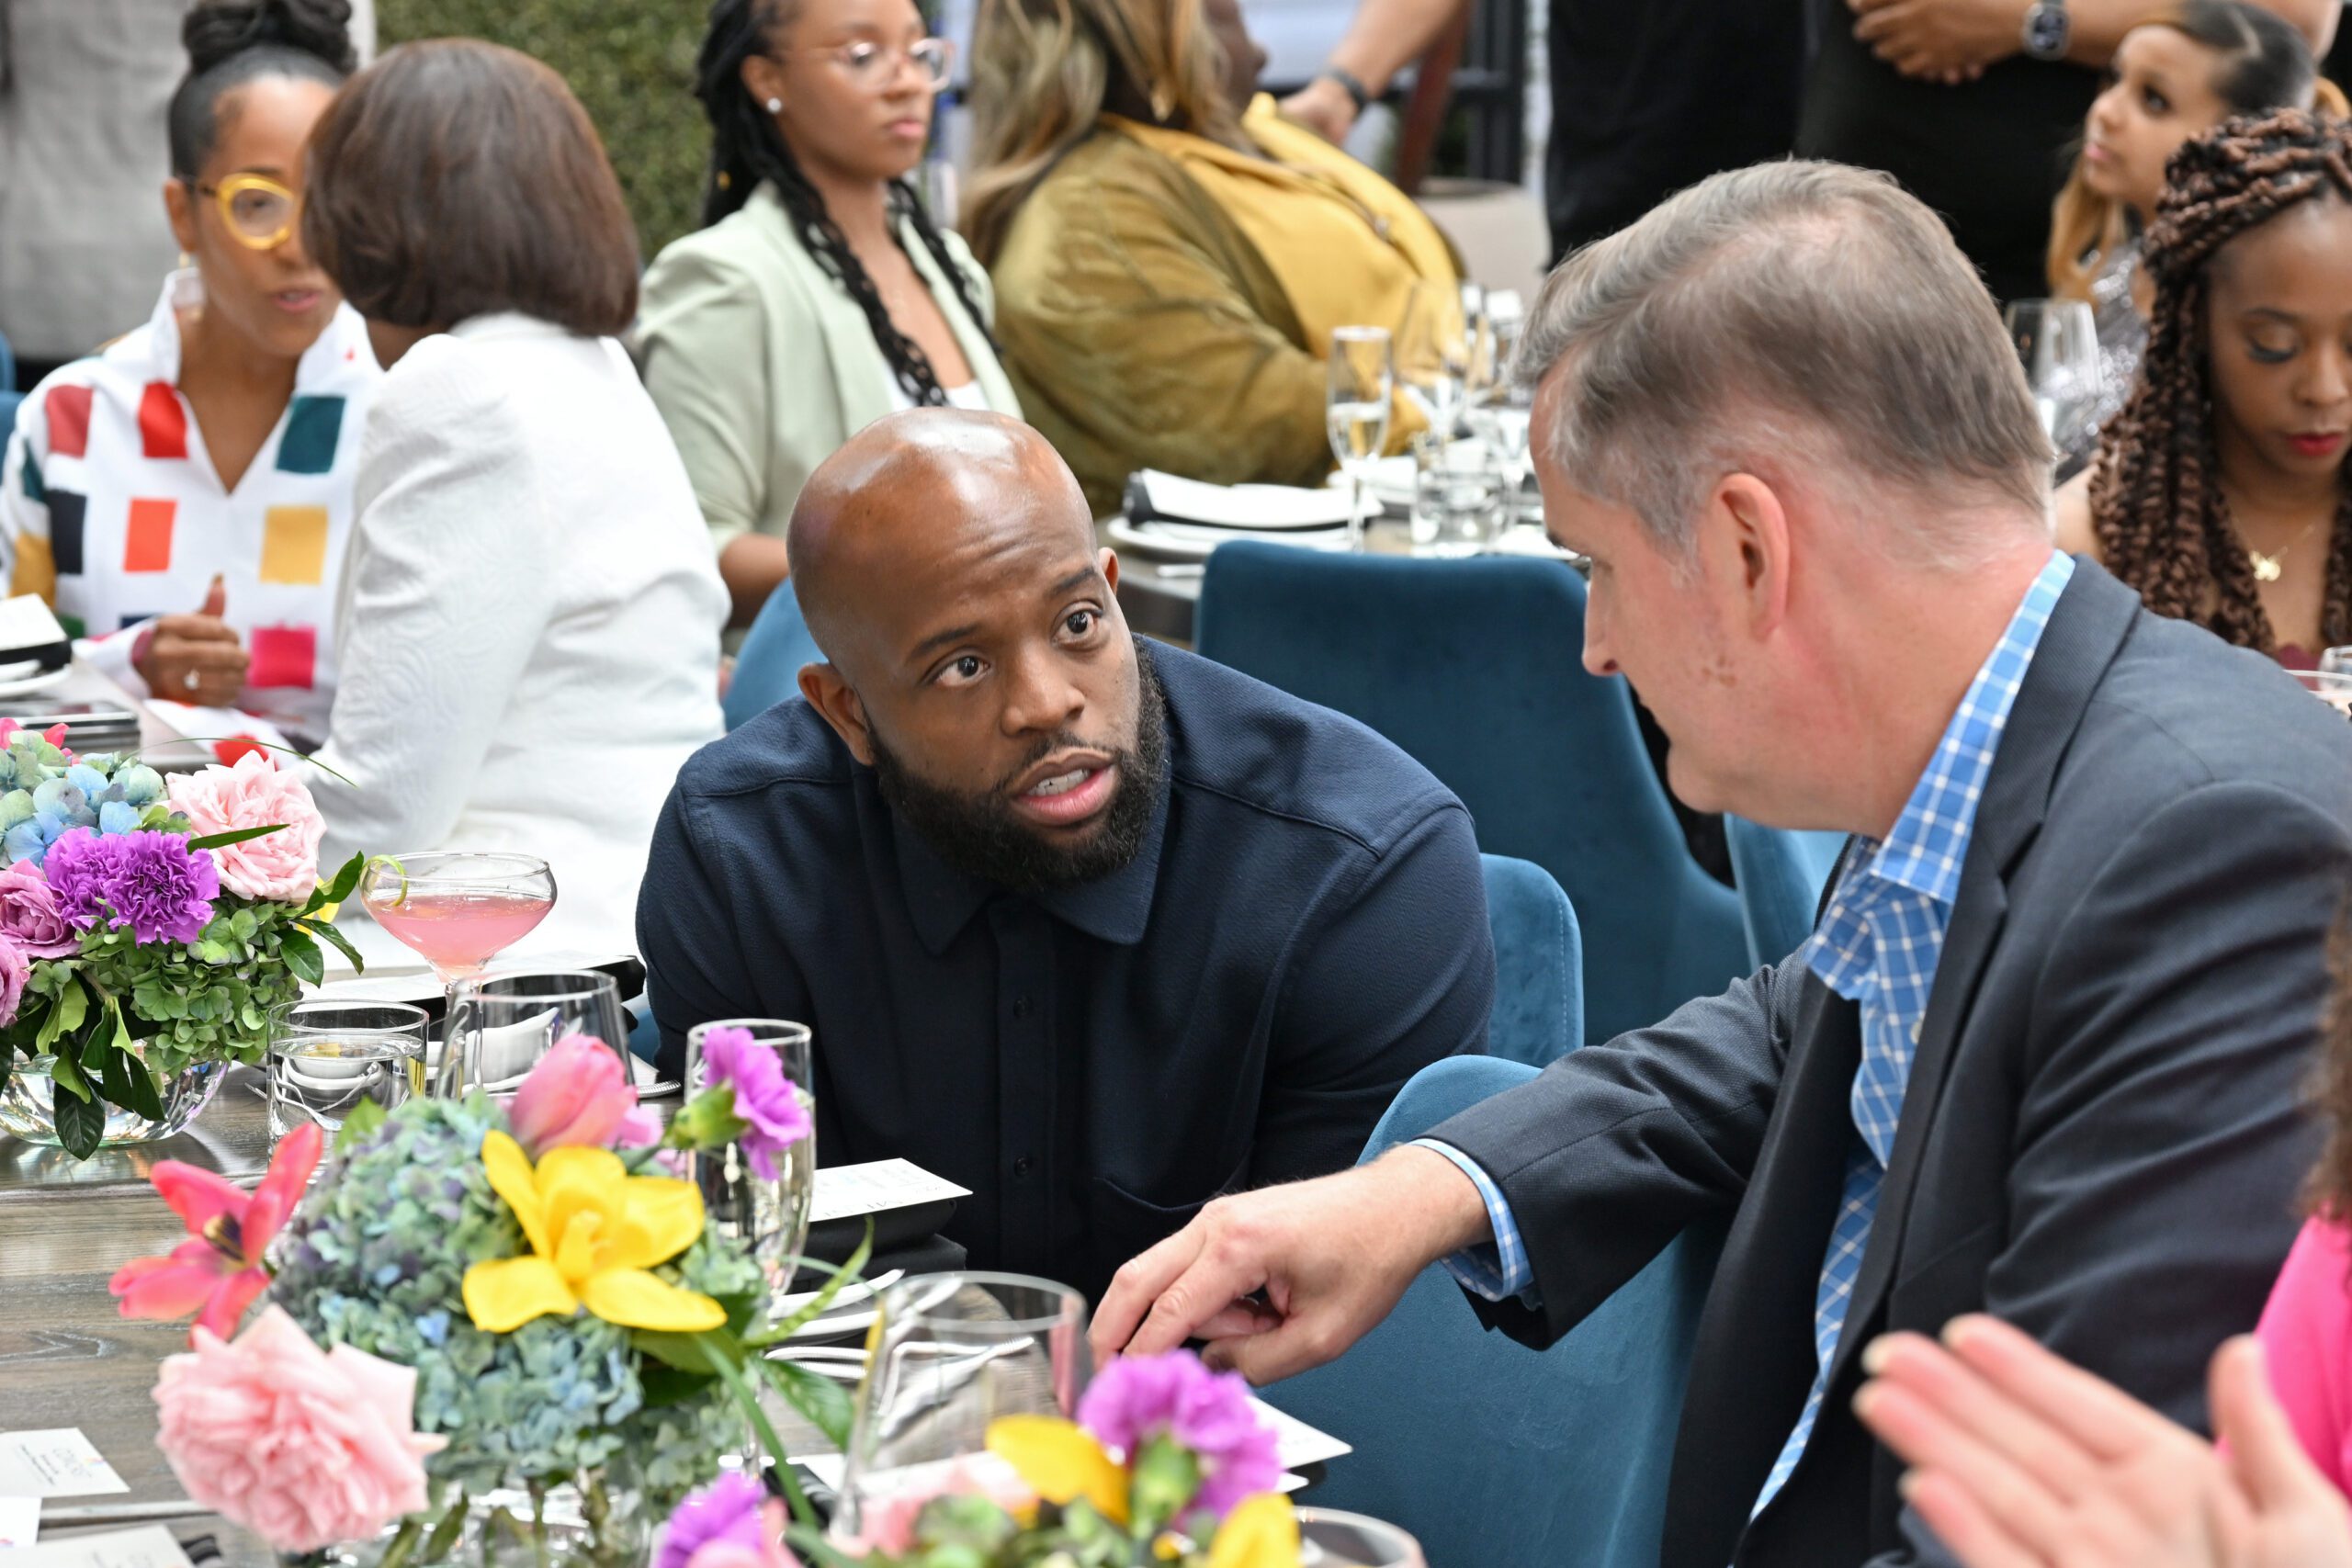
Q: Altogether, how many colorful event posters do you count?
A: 0